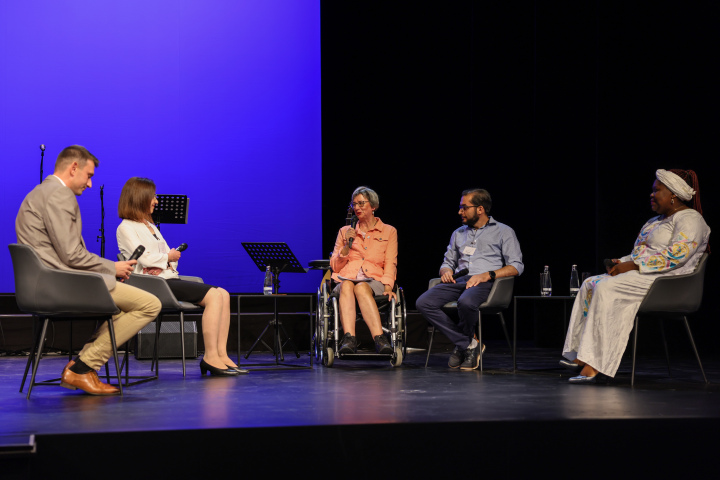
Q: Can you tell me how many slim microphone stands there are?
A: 2